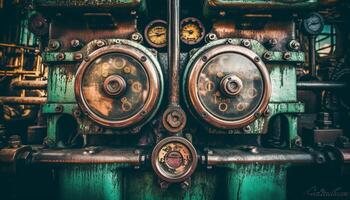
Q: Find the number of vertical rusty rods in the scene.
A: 1